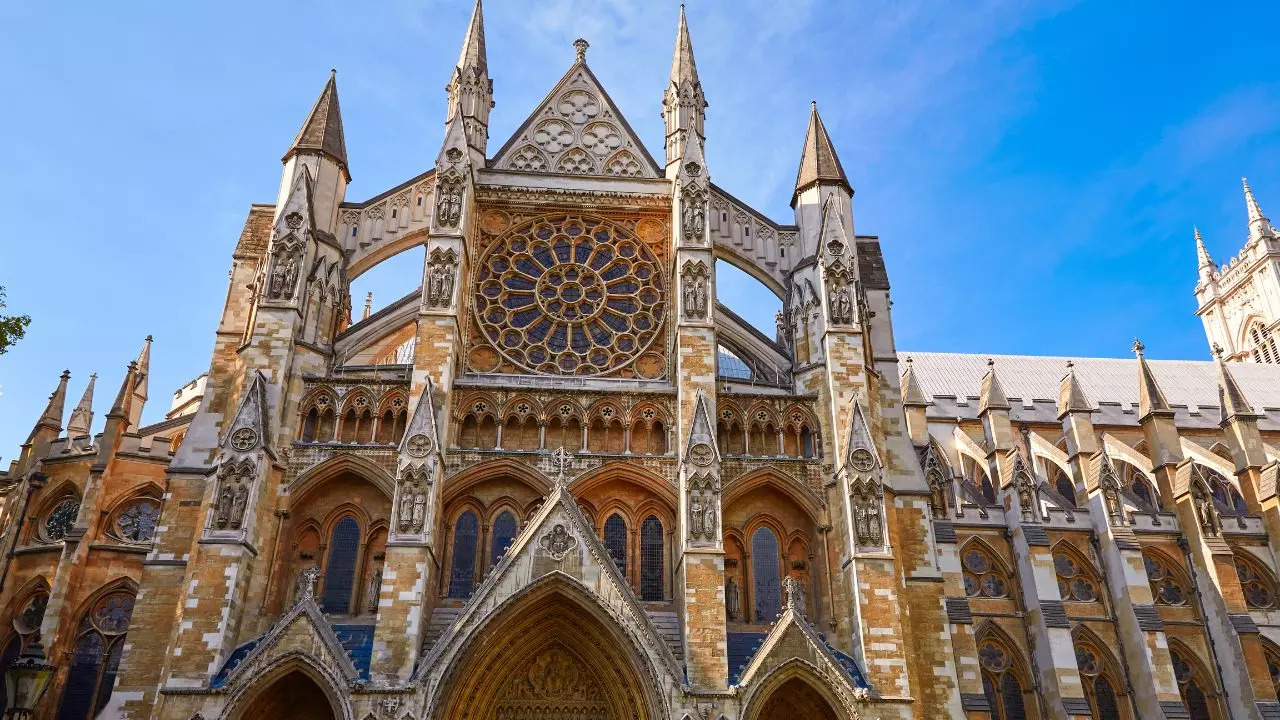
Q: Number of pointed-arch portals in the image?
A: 3